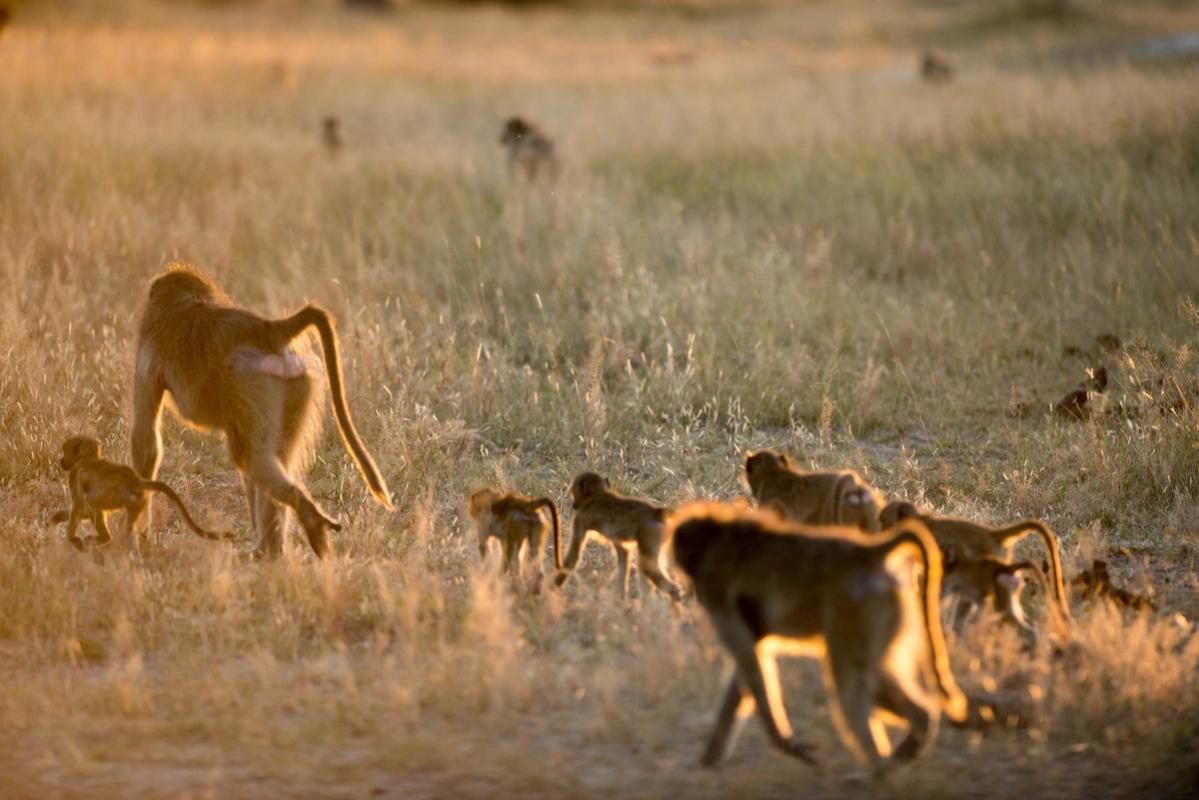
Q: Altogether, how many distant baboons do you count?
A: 3